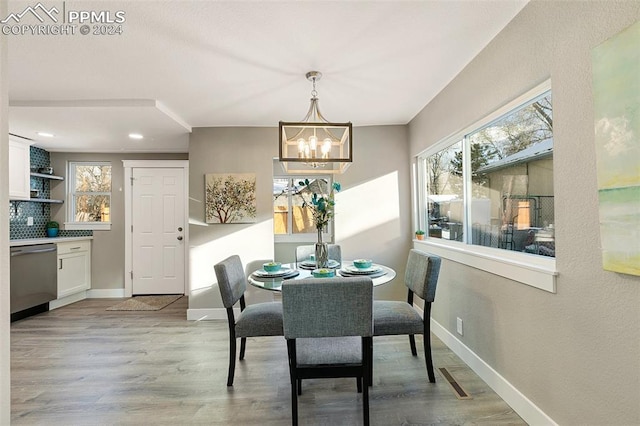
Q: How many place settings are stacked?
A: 4